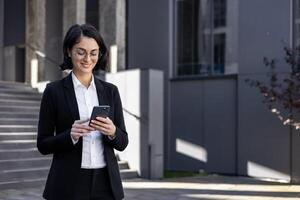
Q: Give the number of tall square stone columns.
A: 3